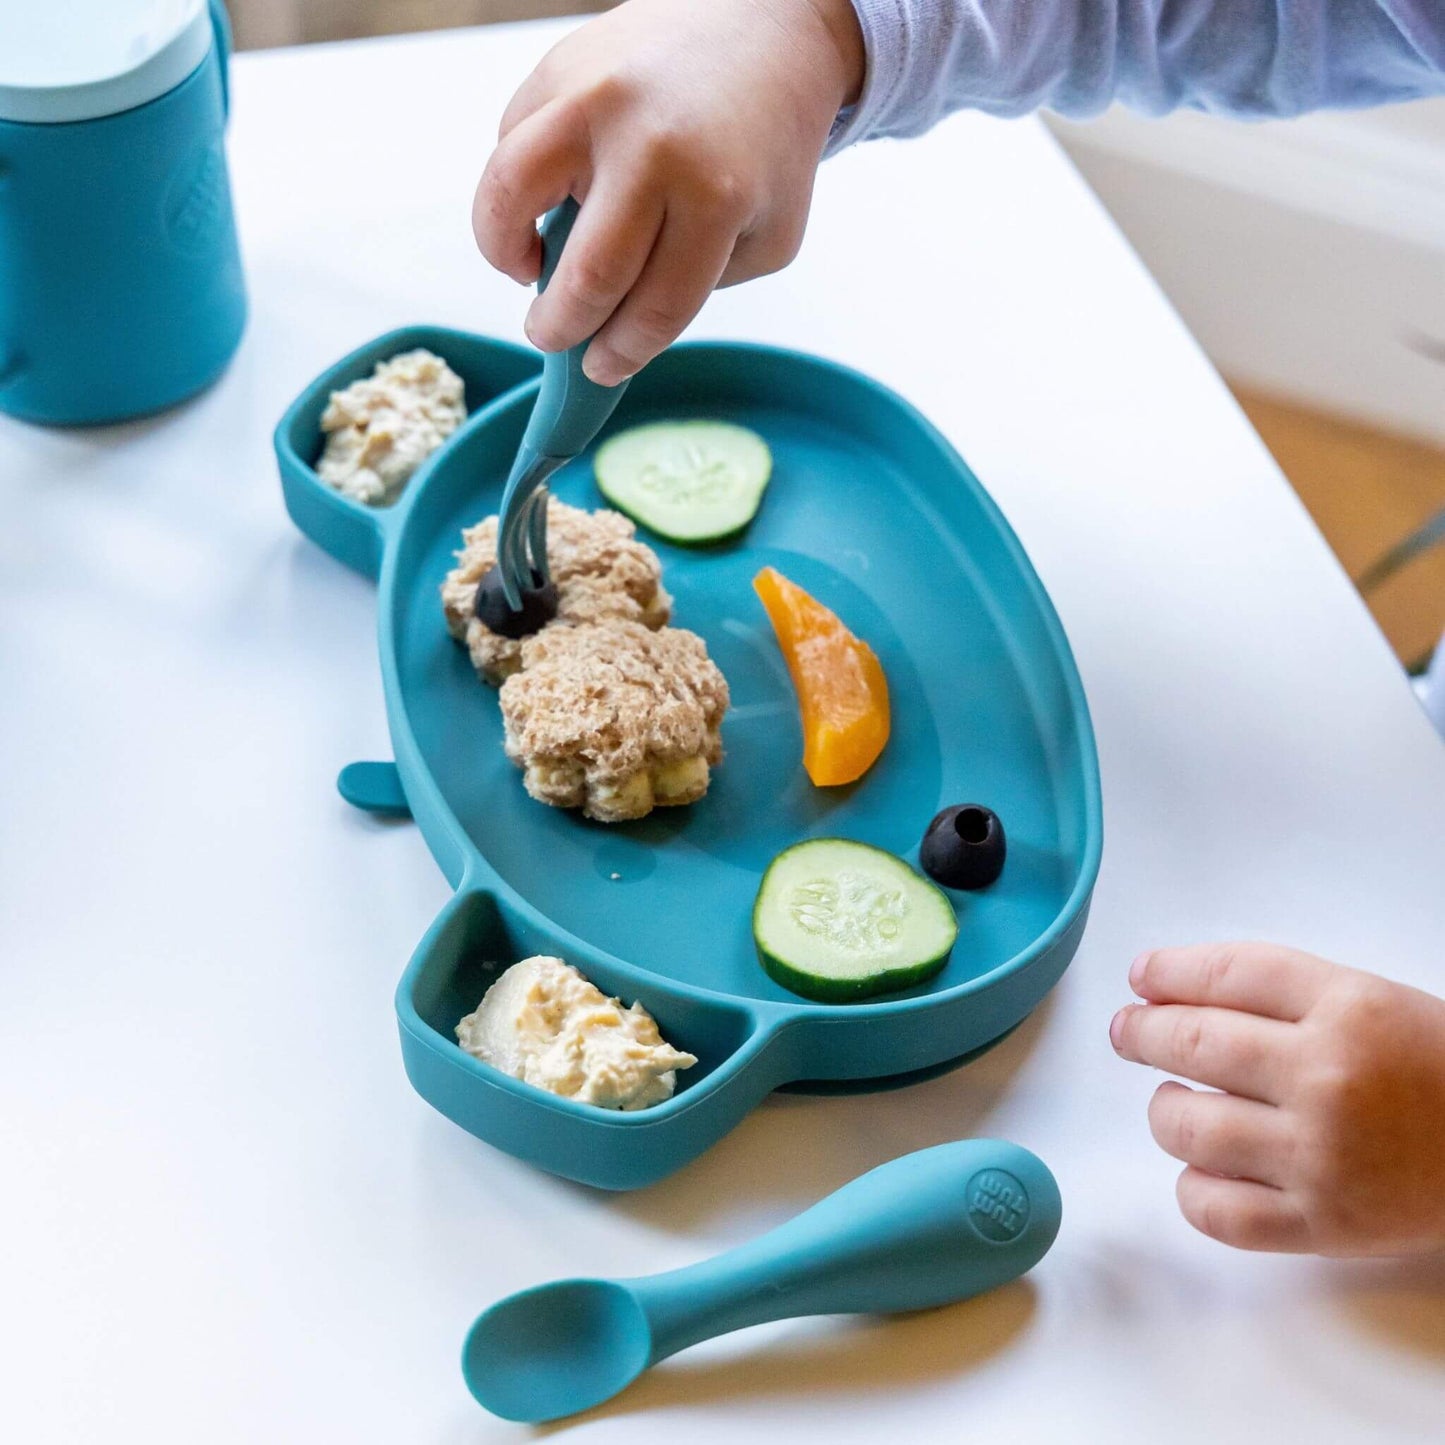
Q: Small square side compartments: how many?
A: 2